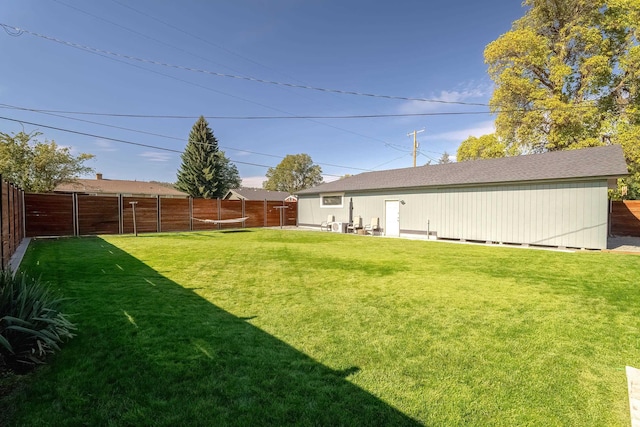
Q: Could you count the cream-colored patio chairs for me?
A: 3